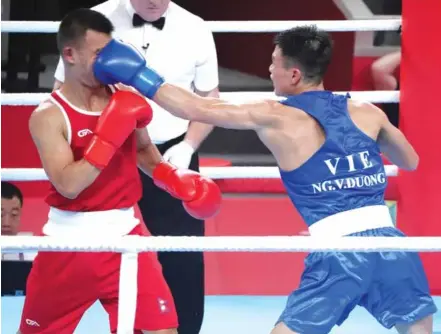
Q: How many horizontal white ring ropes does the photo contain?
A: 4